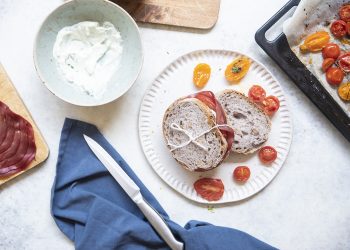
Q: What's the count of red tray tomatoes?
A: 7